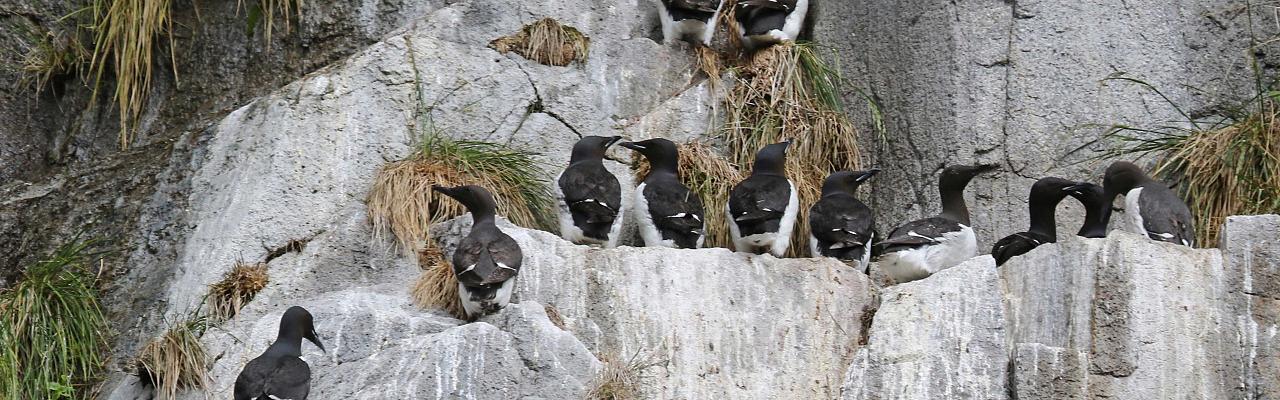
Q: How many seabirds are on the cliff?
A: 12